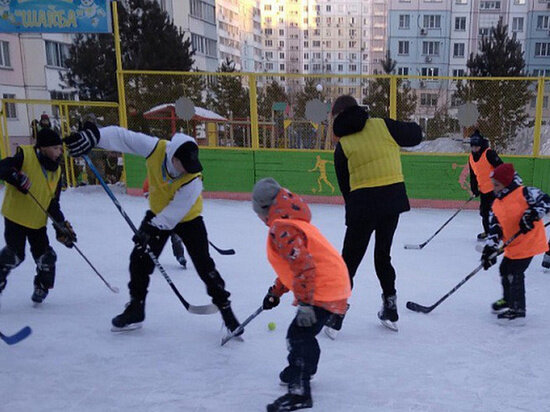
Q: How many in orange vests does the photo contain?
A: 3